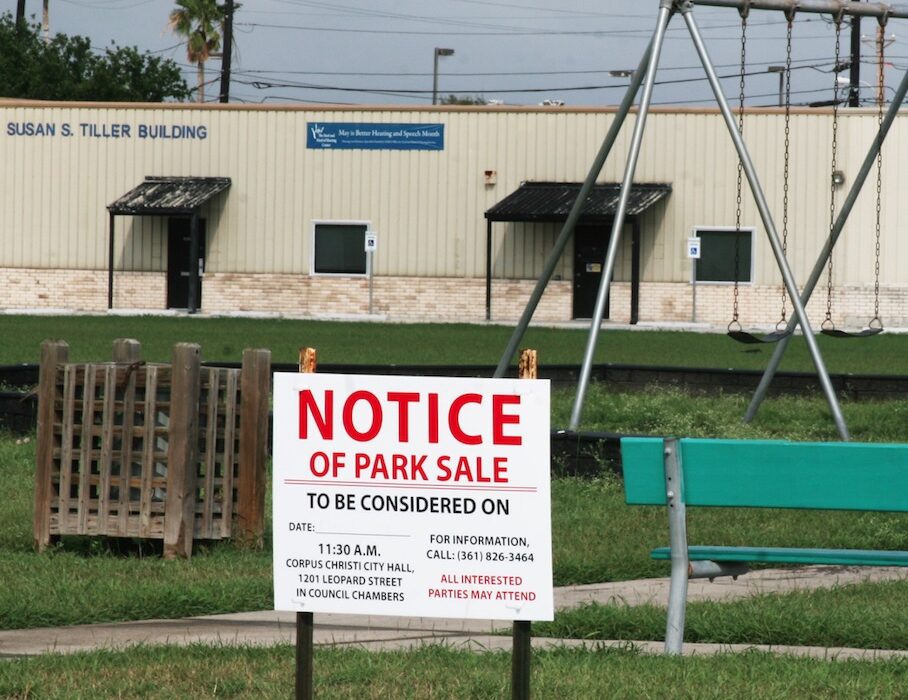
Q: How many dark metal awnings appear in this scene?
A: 2